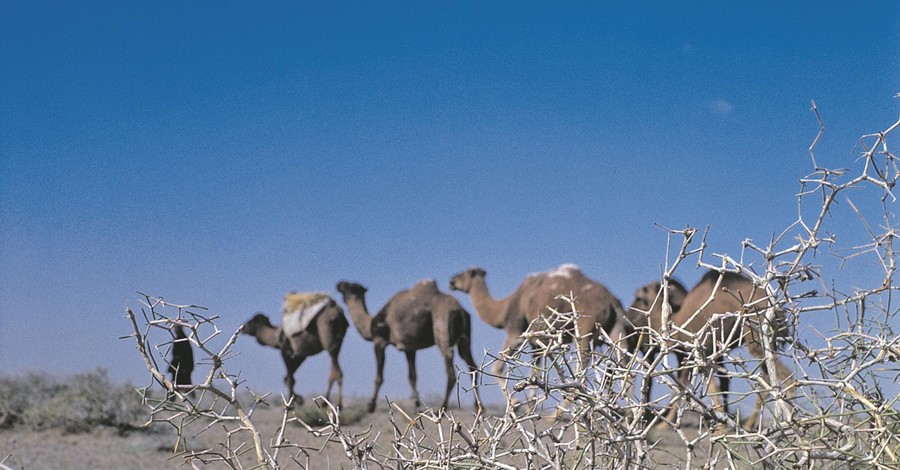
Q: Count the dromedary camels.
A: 5